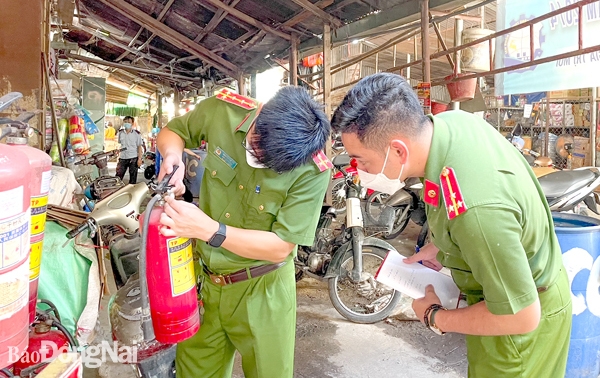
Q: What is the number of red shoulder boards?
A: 3